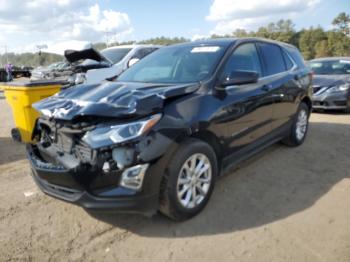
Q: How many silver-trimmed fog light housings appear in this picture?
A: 1